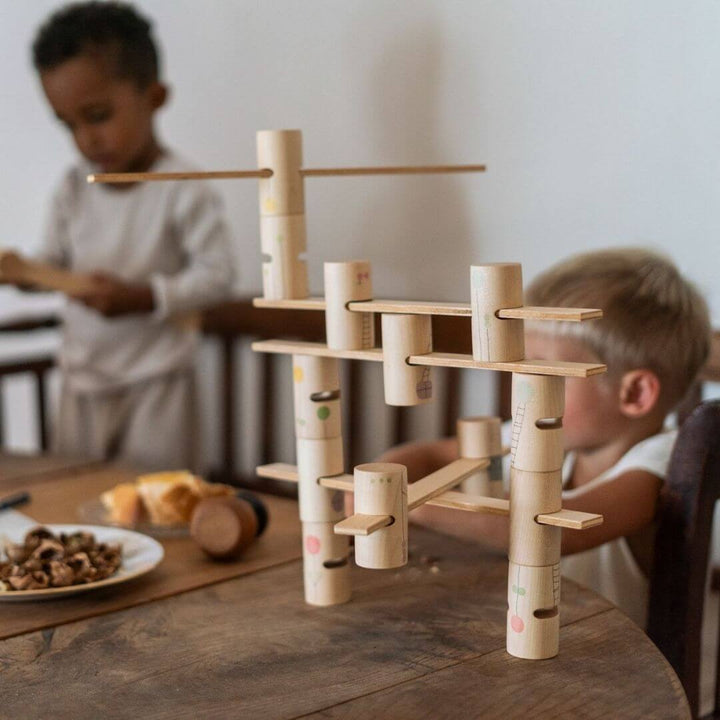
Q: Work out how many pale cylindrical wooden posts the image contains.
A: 13